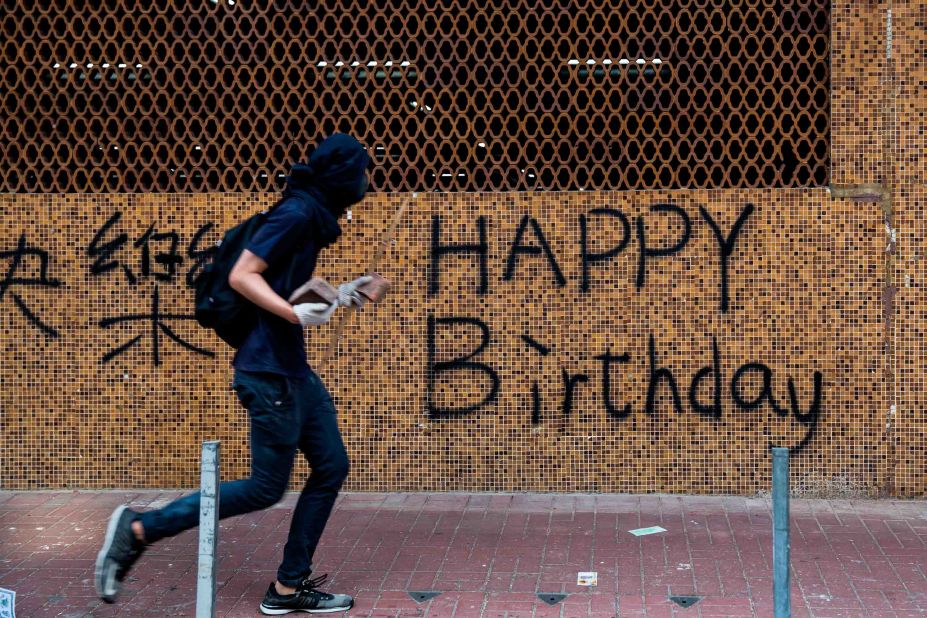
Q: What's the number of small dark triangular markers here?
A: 3